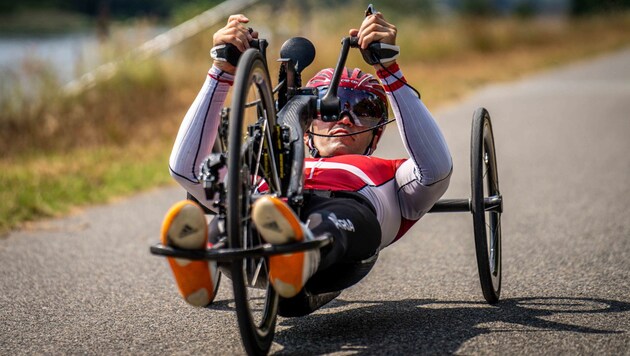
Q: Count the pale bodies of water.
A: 1